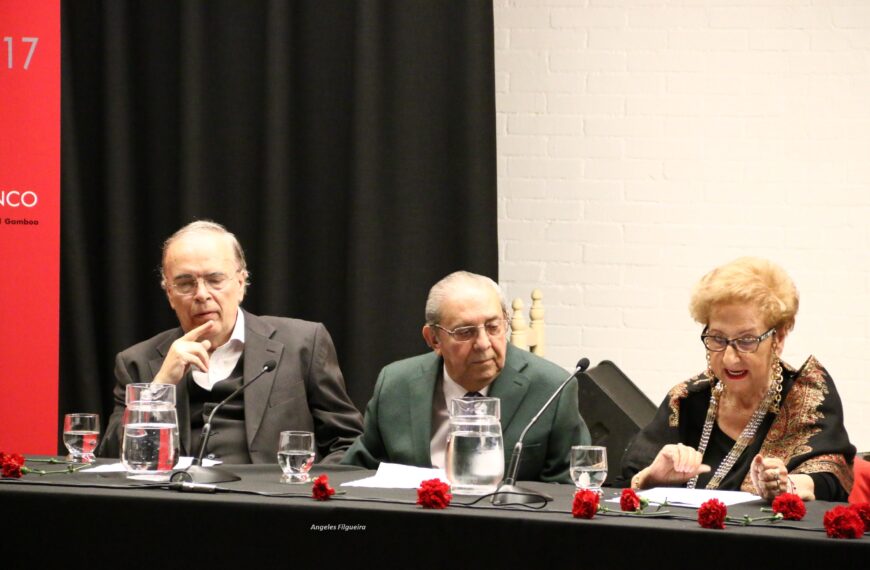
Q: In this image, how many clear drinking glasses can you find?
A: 3